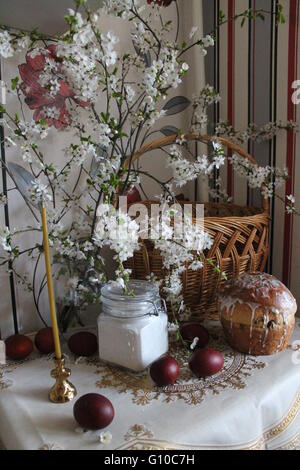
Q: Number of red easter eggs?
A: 7